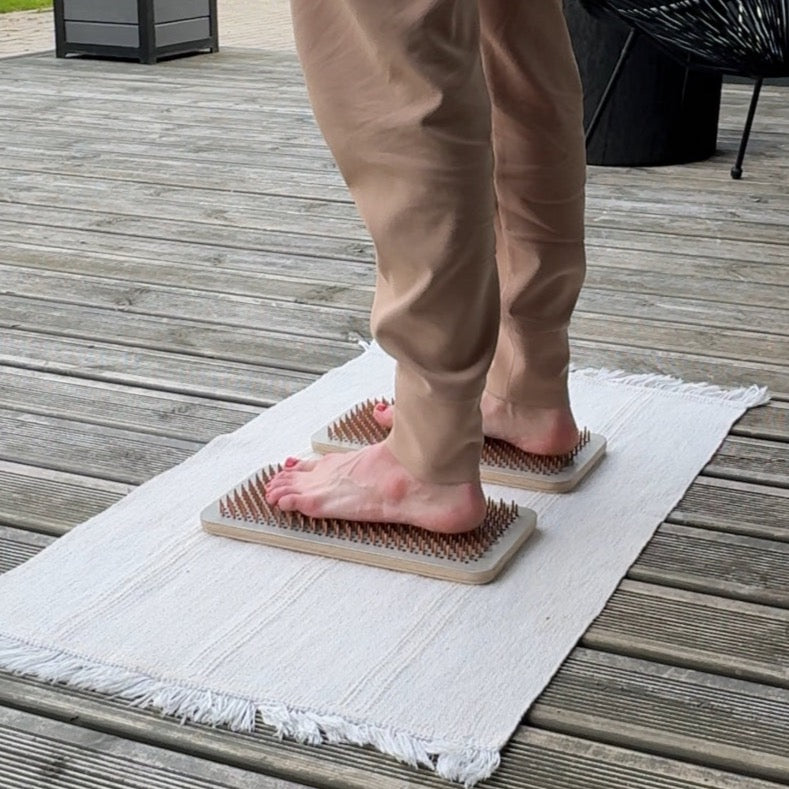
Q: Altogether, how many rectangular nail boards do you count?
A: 2